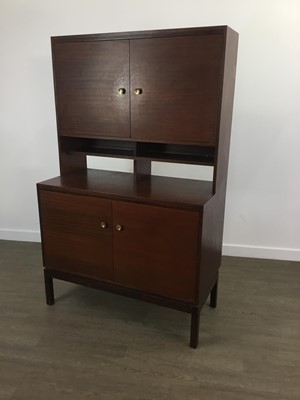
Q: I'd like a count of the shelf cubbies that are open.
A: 2